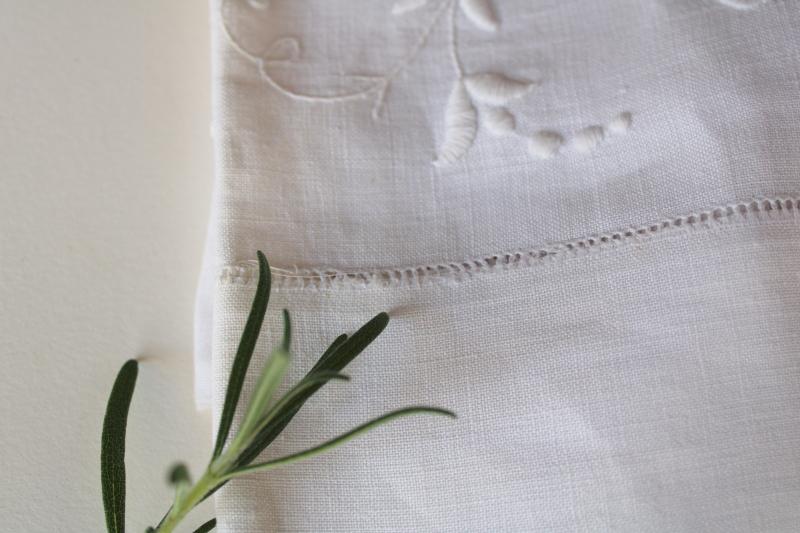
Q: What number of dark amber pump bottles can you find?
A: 0